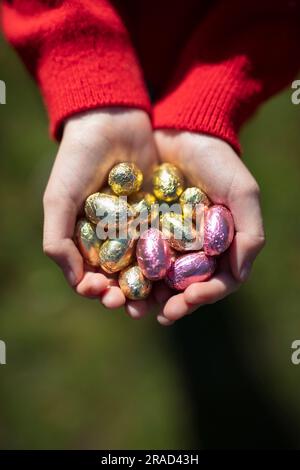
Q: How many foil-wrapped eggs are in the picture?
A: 12